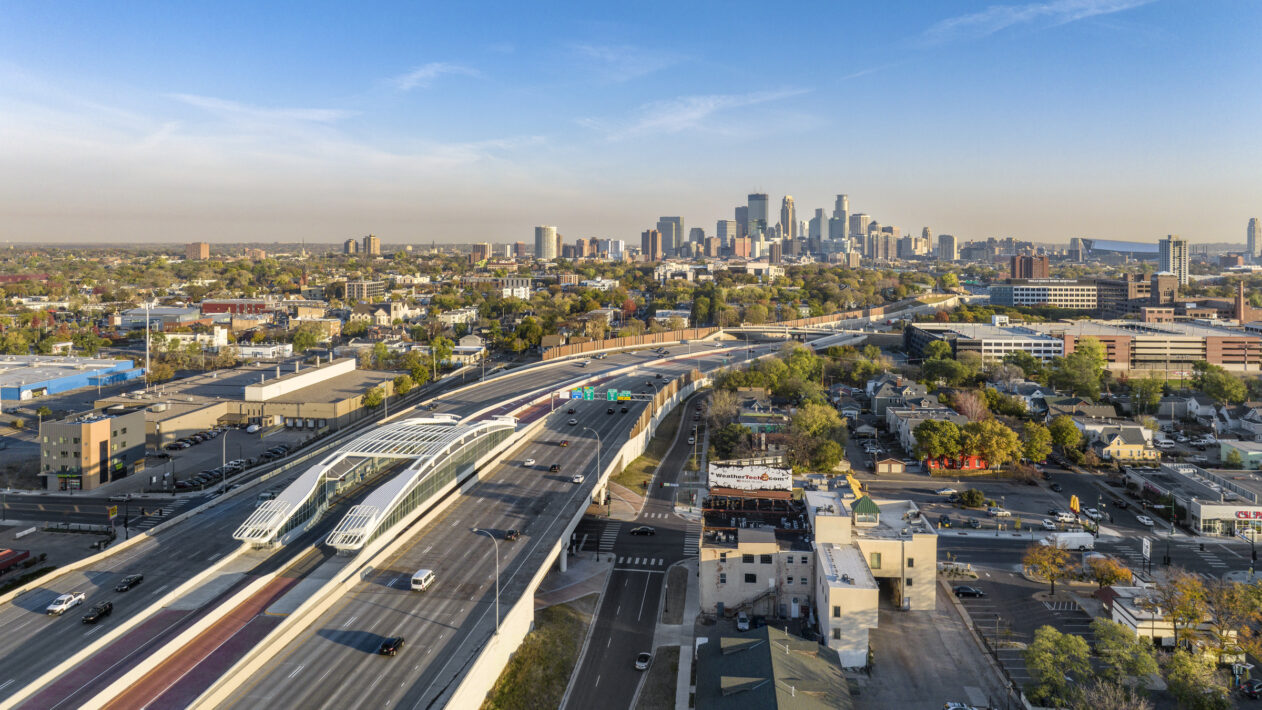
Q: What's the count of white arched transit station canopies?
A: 2